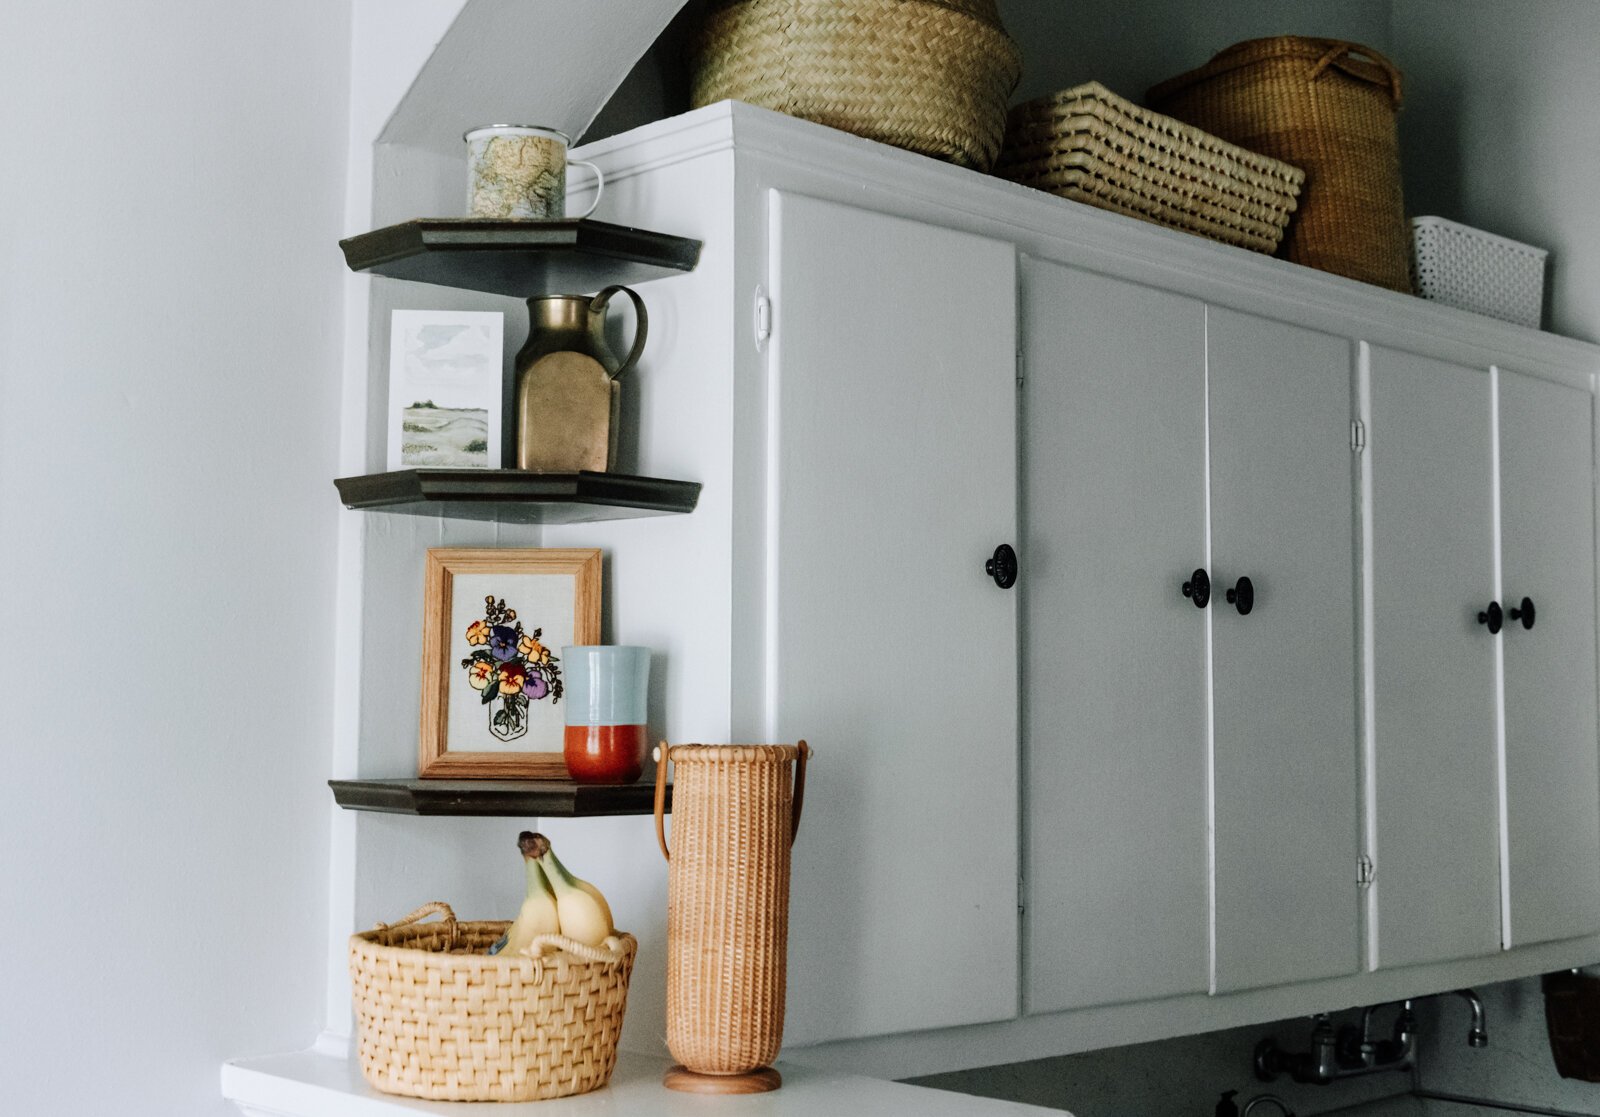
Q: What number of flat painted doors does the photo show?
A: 5